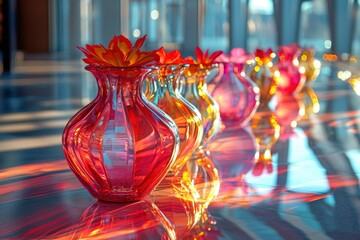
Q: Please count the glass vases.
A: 7